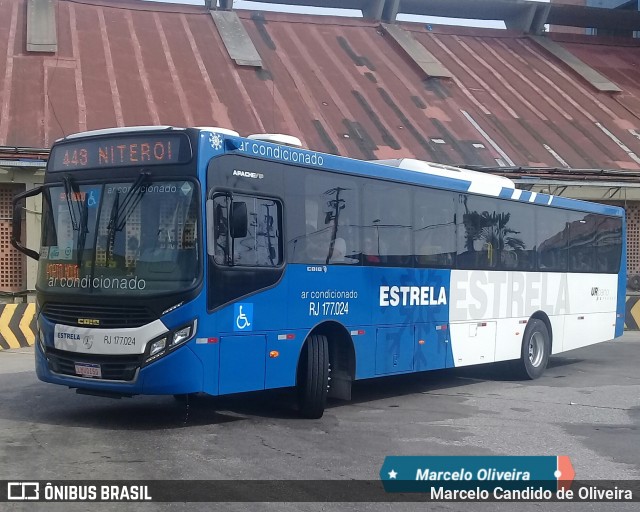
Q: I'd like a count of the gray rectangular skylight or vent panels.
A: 4